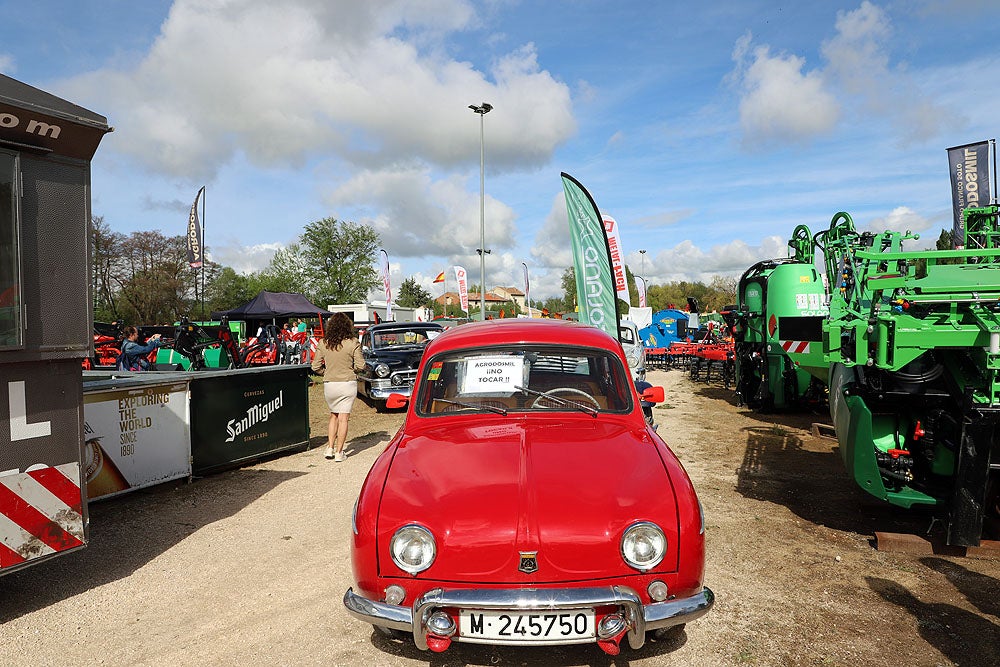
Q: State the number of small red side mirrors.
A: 2